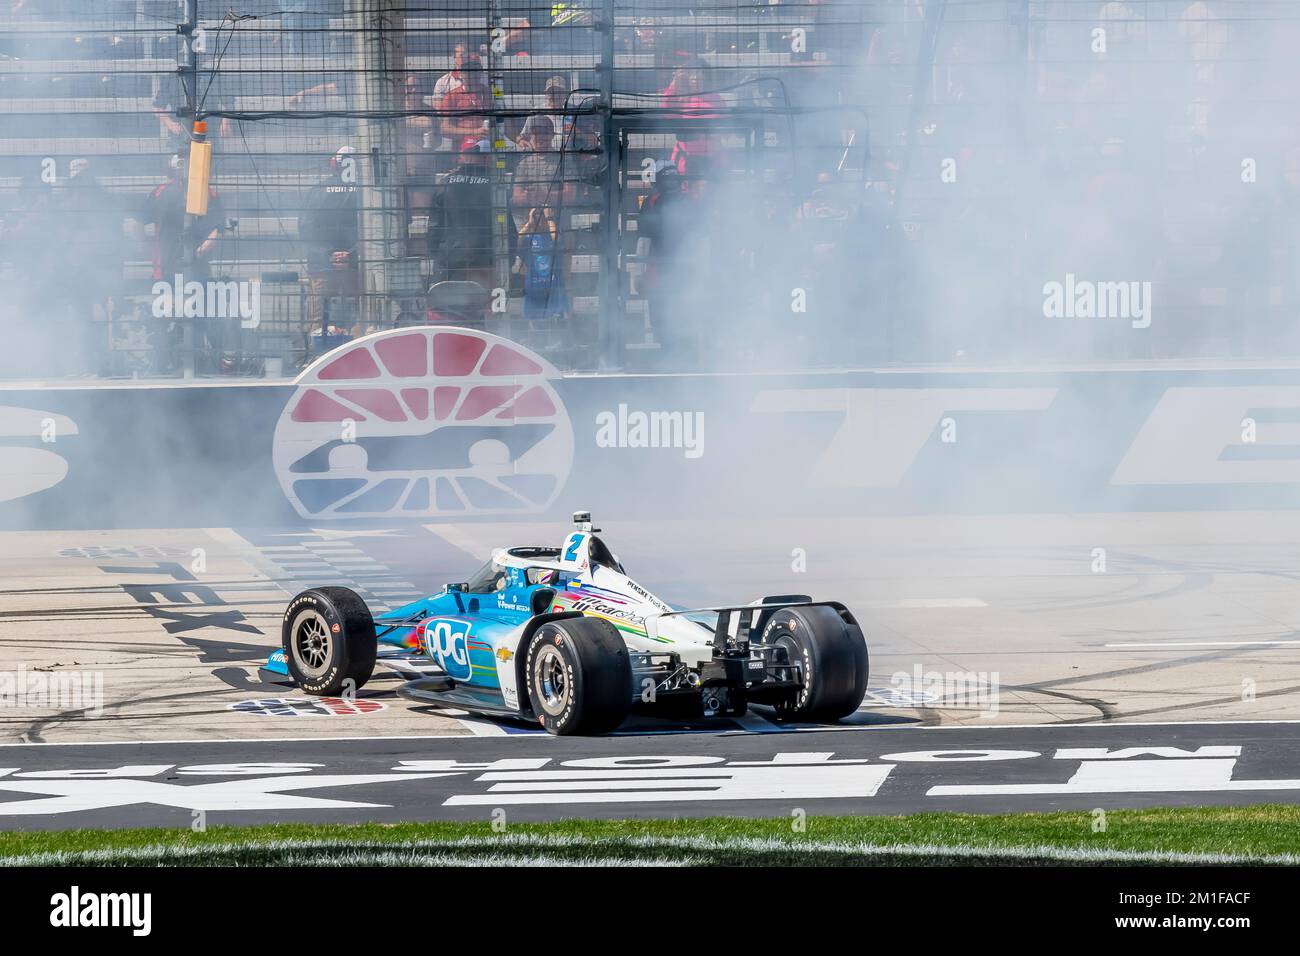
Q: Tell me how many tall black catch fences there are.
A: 1